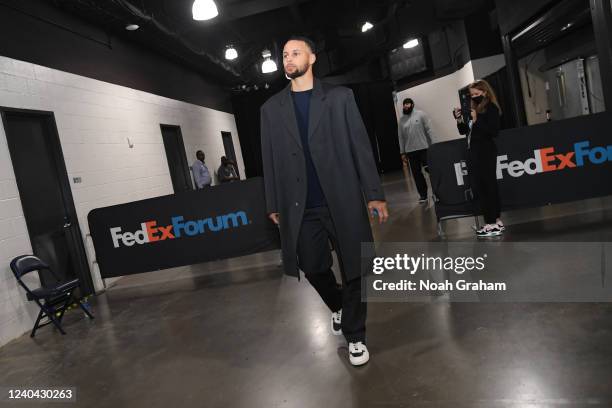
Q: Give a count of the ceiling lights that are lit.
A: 5